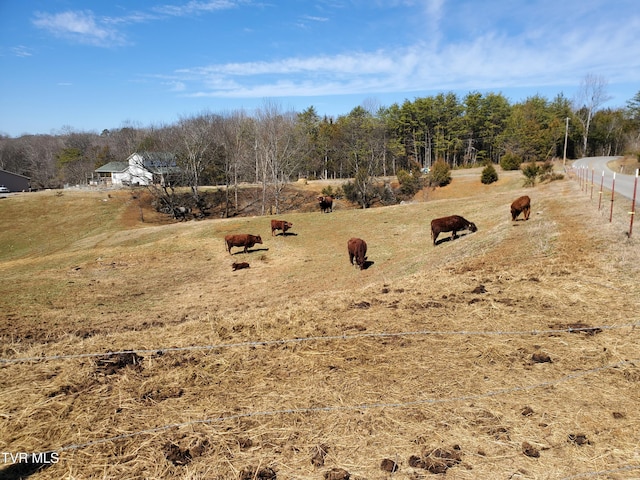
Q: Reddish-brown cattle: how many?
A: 7